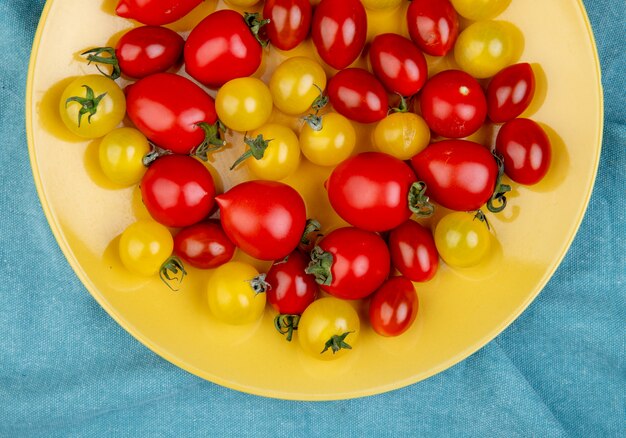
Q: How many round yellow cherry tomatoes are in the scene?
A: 15